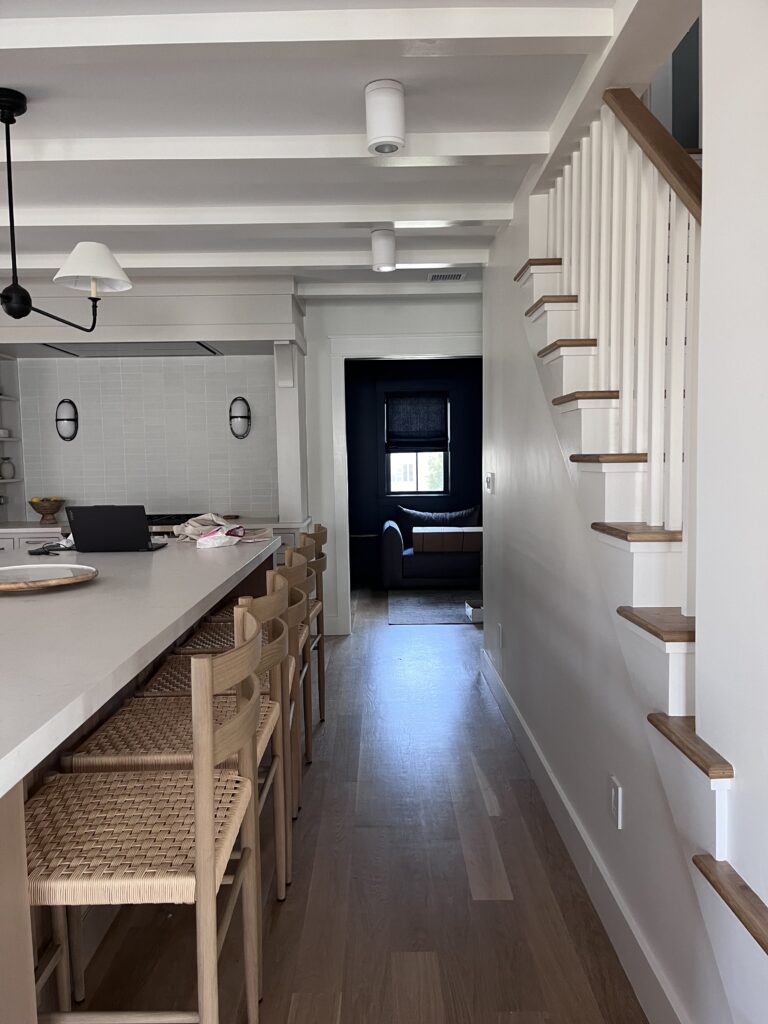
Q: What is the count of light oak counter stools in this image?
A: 5